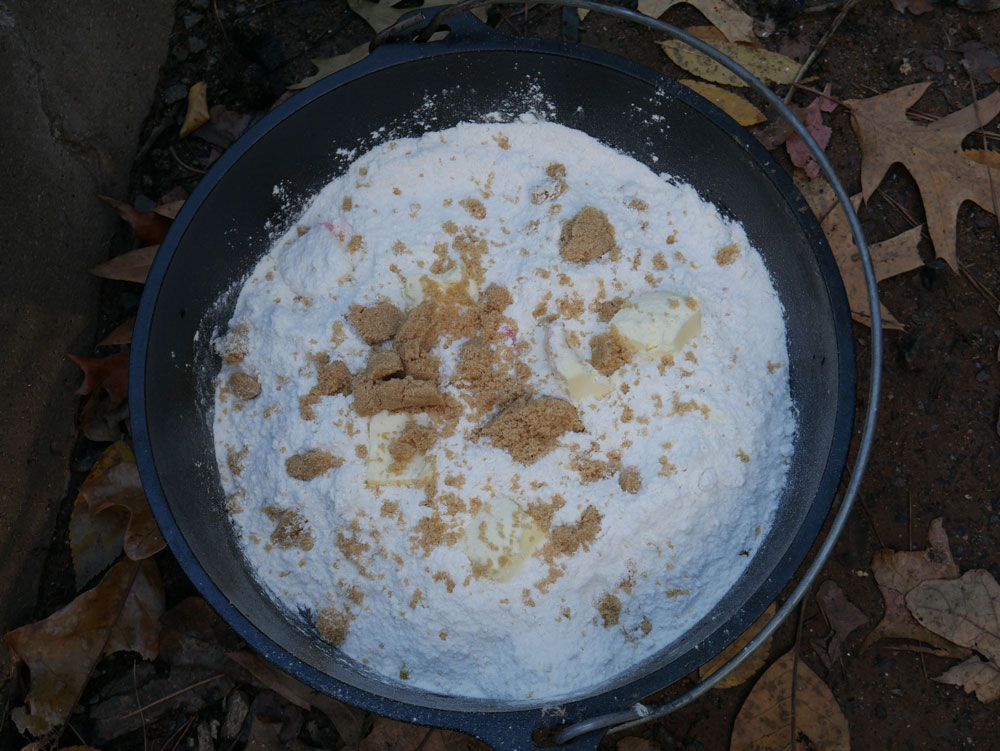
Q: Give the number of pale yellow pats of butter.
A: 5